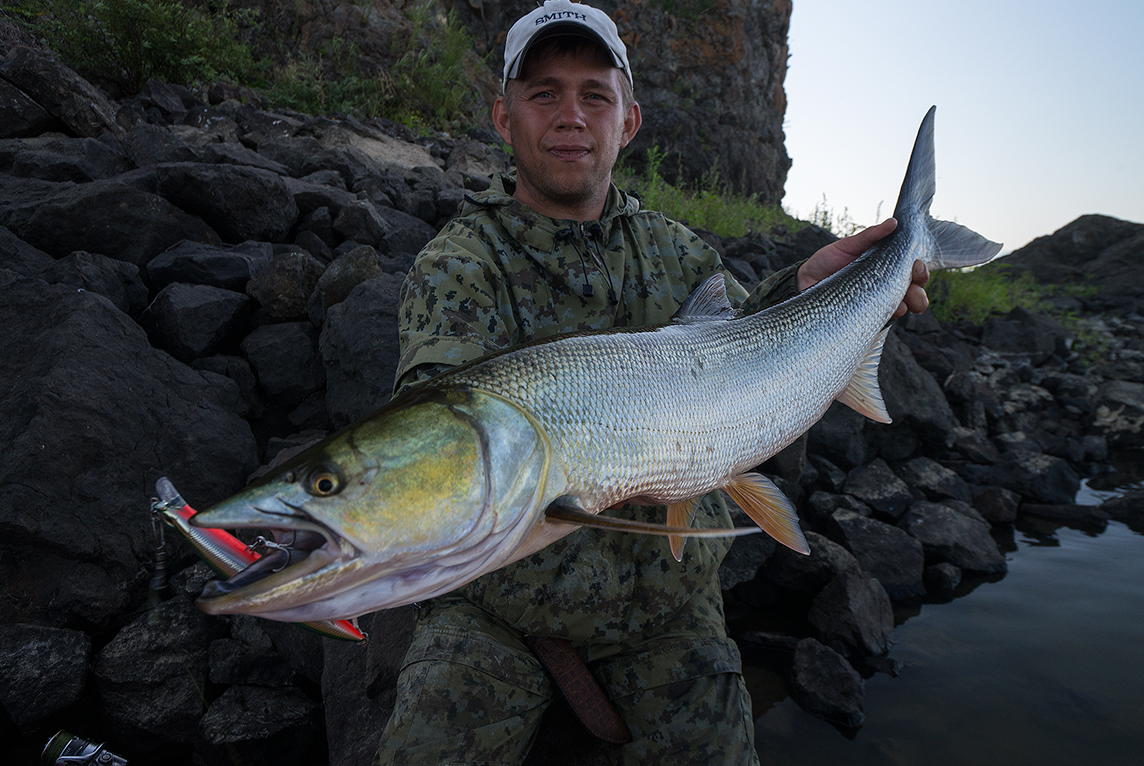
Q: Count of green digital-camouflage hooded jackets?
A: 1